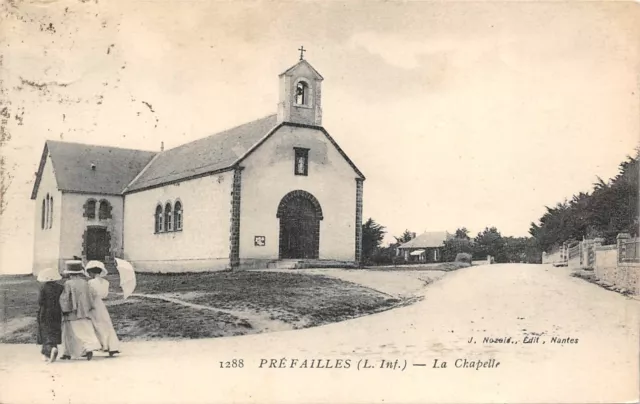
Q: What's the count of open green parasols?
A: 0